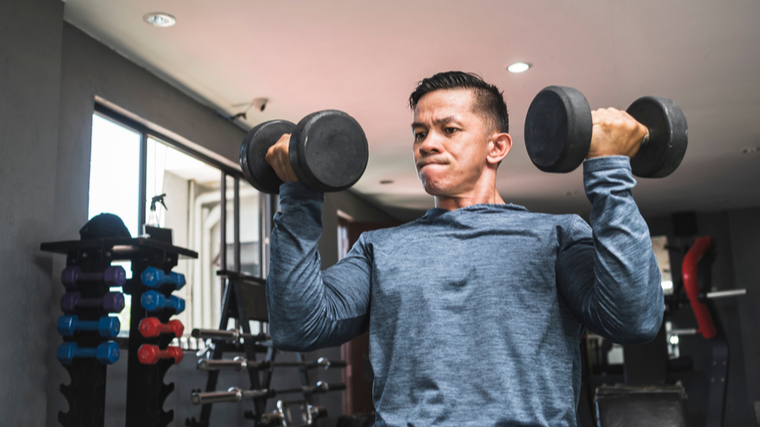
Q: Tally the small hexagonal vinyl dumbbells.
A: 8